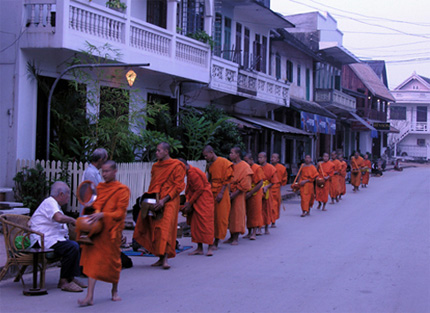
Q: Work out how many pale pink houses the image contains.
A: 1